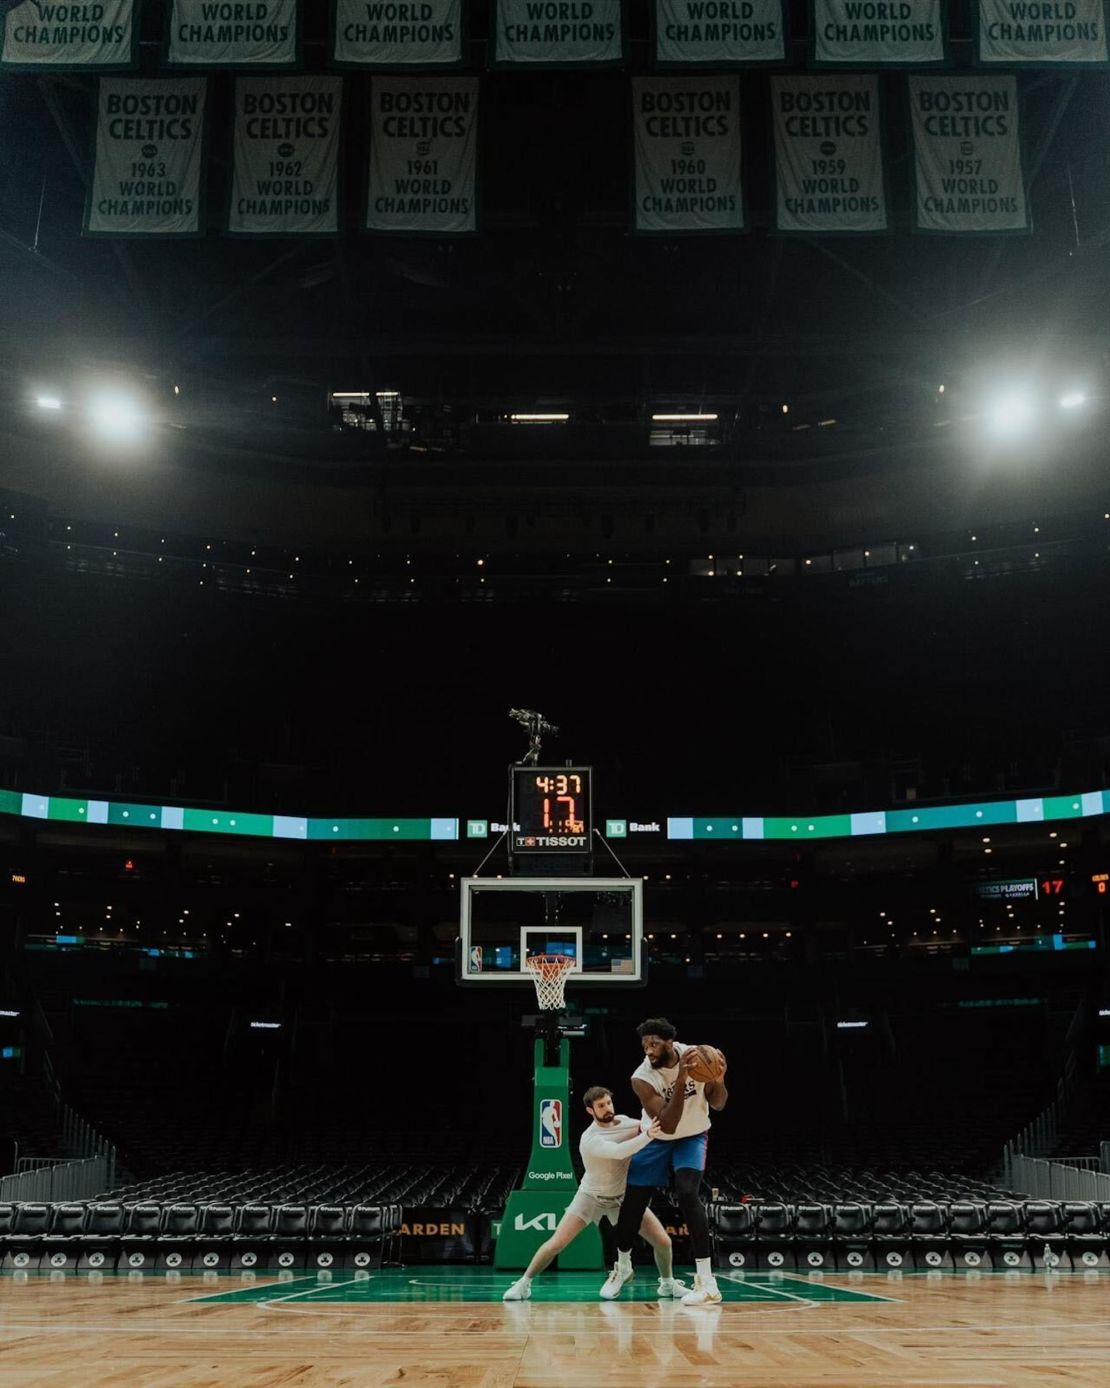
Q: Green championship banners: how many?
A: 13